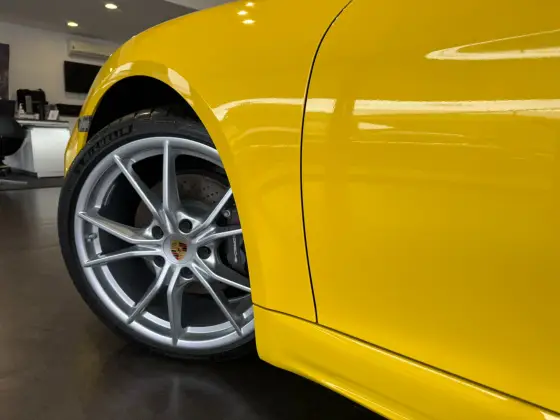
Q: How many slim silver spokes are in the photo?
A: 10